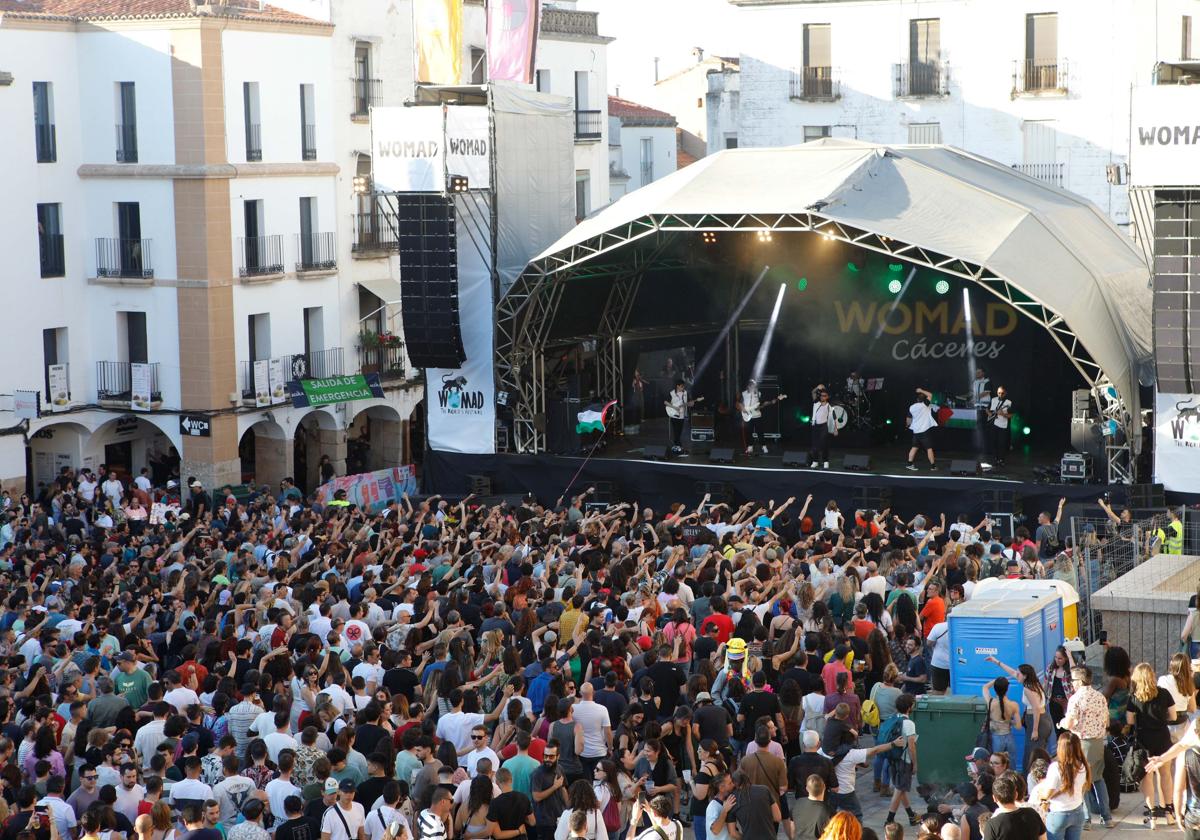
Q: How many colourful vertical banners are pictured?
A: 2